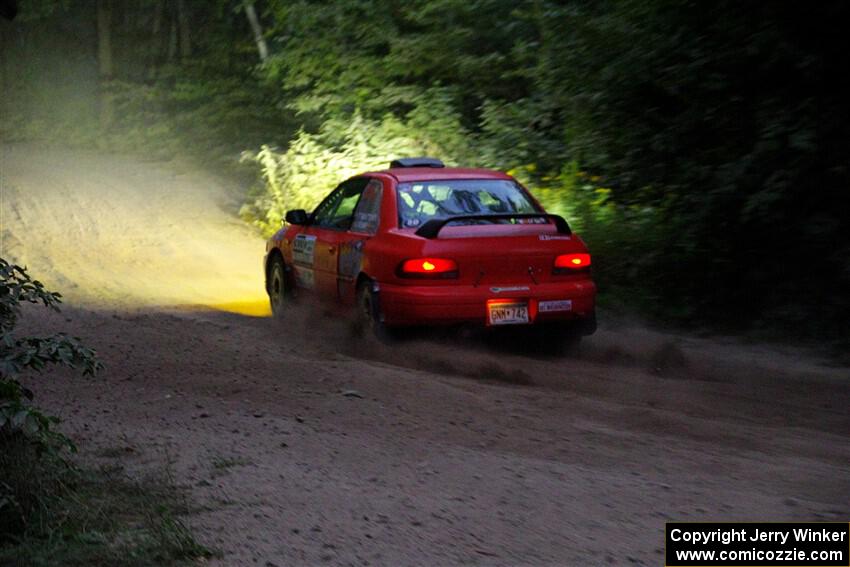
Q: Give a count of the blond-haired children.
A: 0